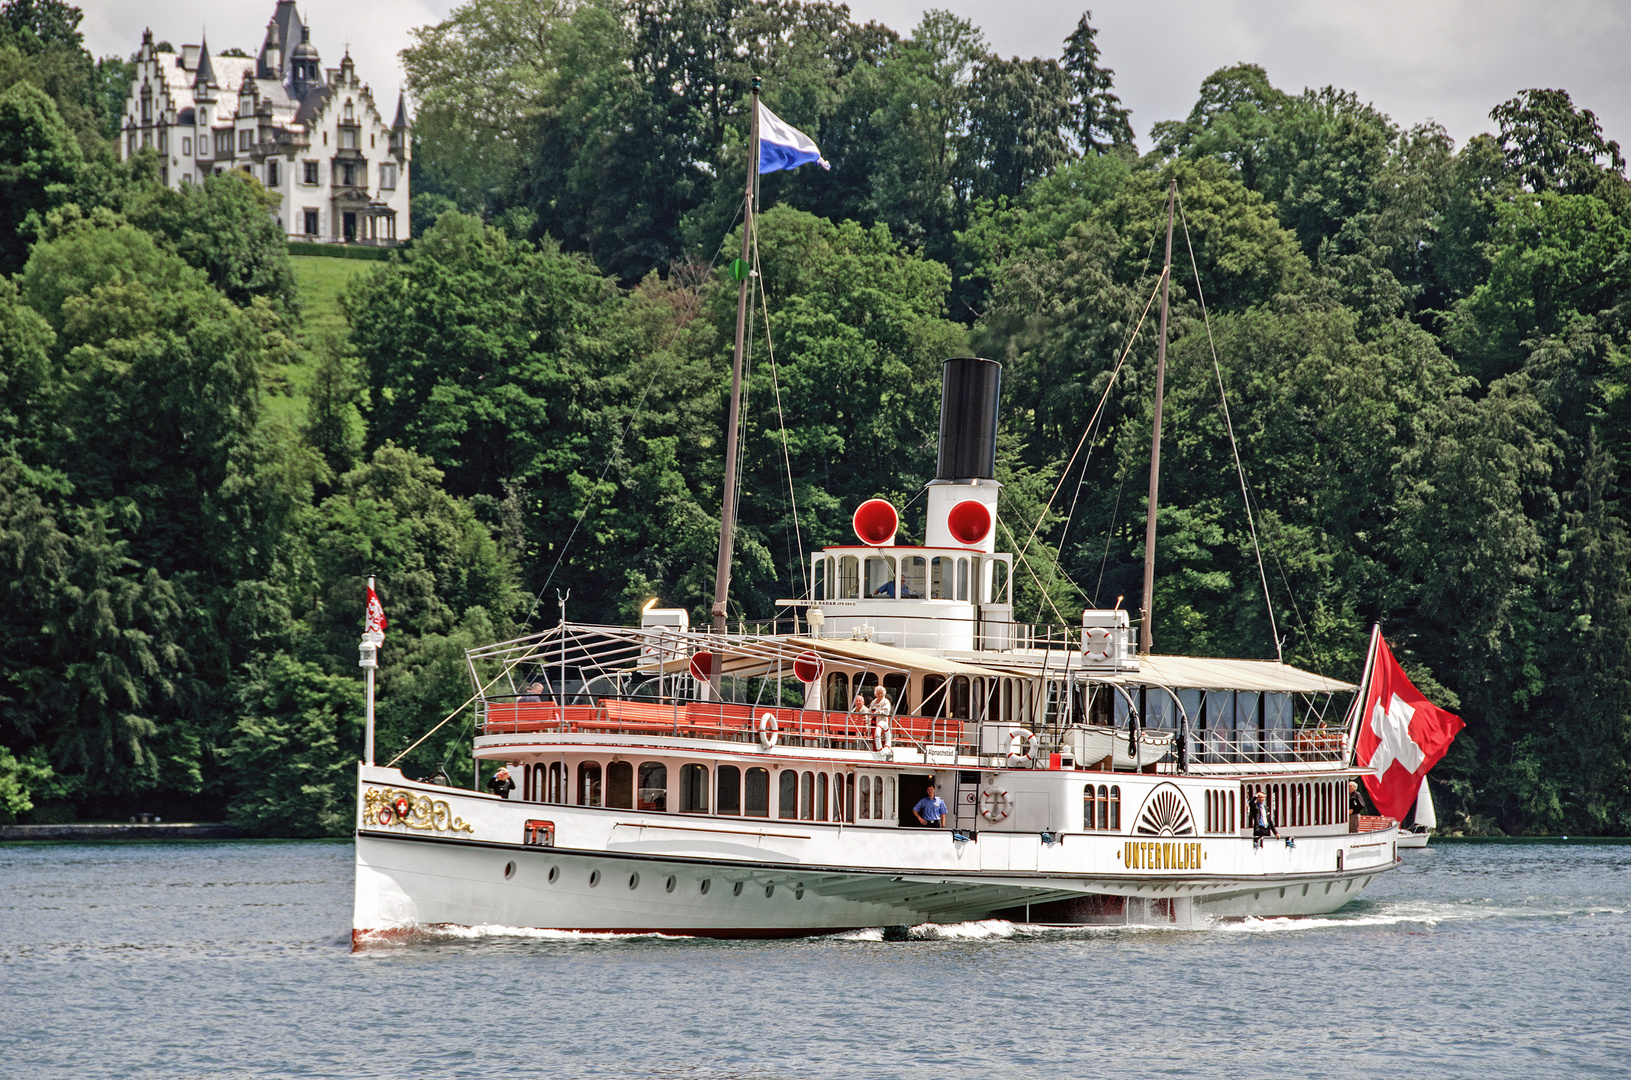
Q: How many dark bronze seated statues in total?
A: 0